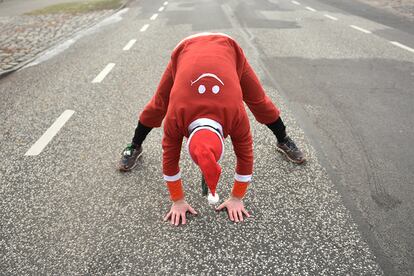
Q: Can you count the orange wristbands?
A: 2